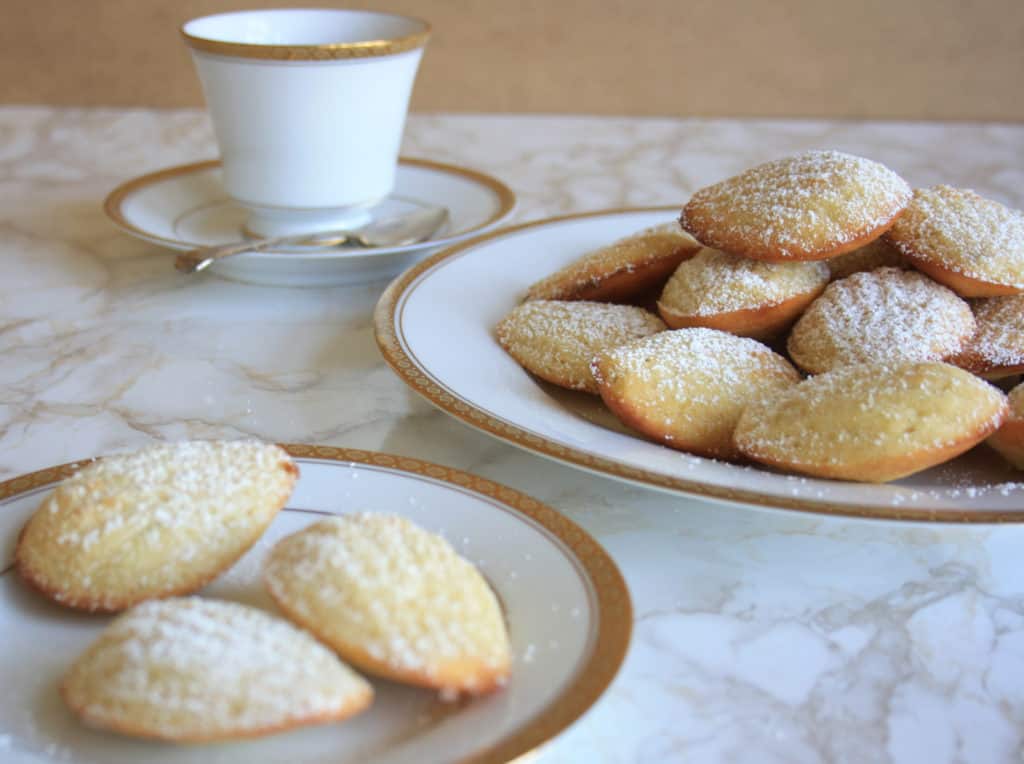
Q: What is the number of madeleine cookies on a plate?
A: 14